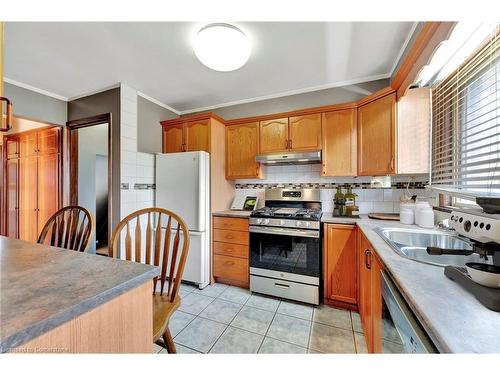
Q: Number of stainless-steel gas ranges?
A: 1